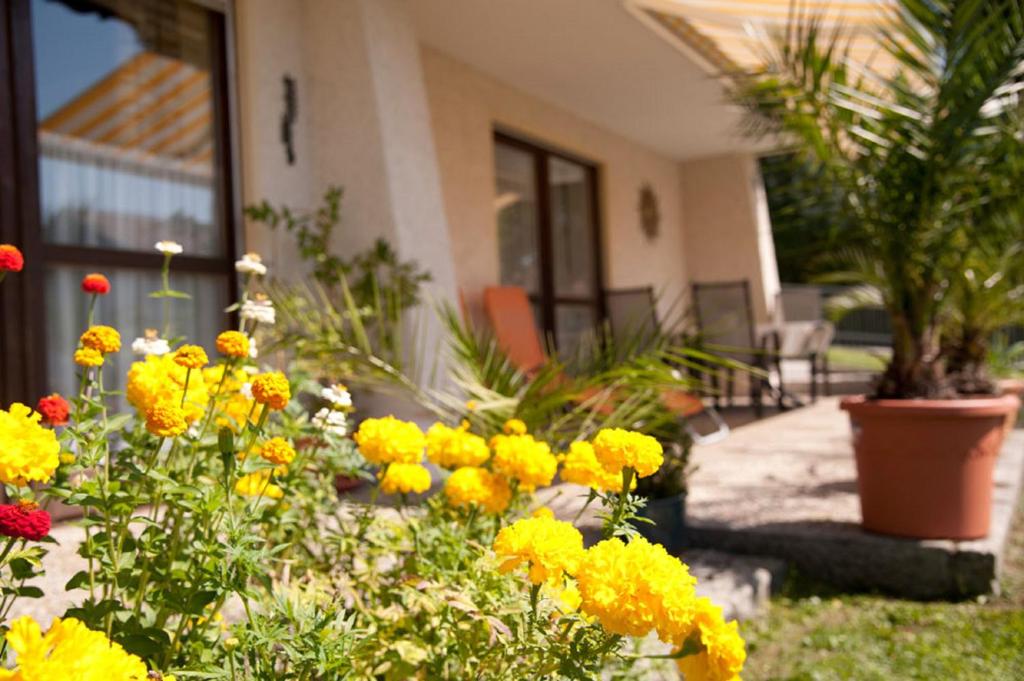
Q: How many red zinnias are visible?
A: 4